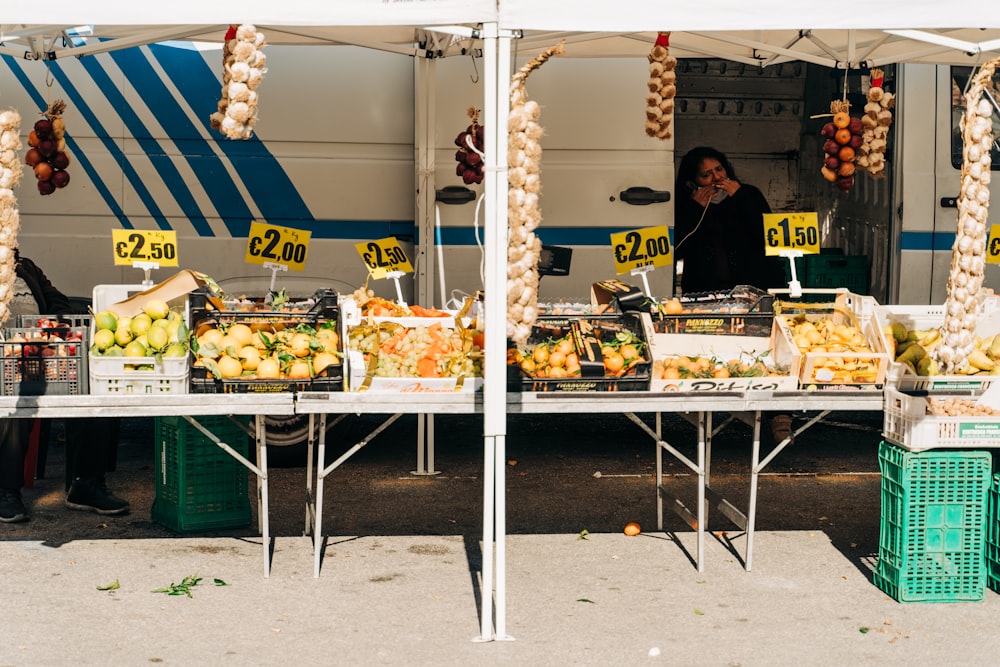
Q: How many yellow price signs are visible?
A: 6